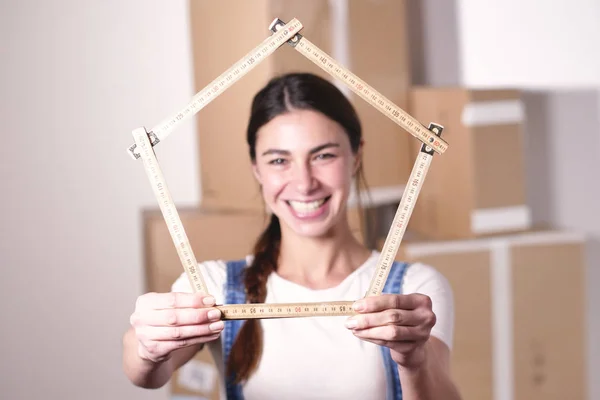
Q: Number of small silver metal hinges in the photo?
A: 3